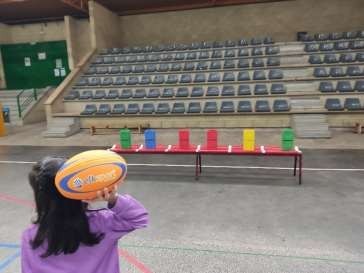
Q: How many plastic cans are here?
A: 6